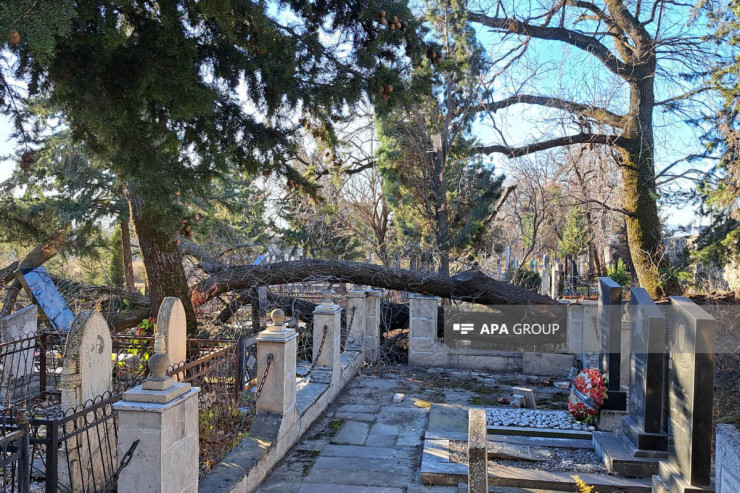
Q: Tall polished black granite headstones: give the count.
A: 3